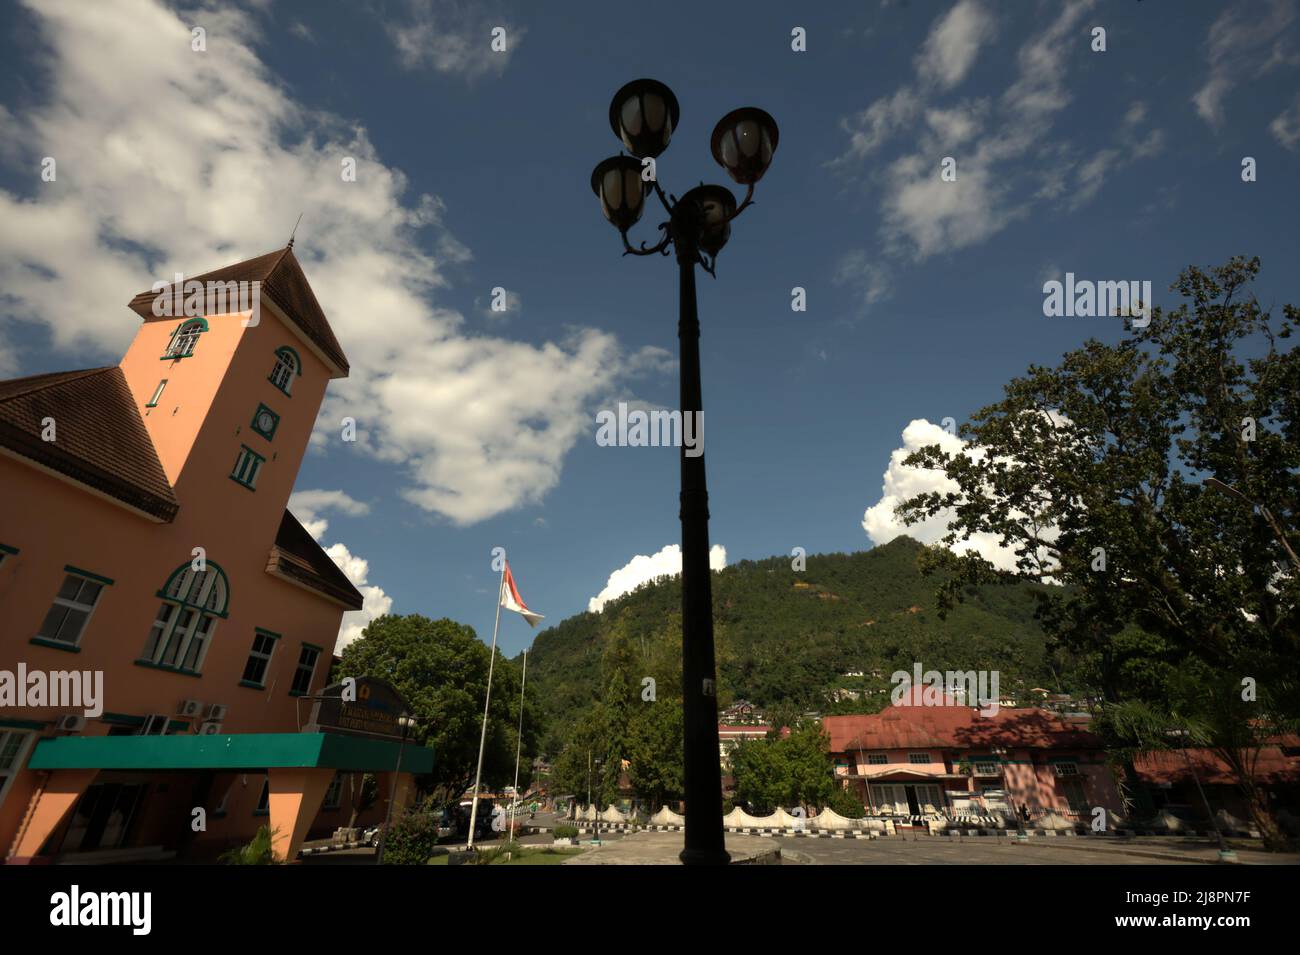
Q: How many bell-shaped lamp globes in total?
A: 4